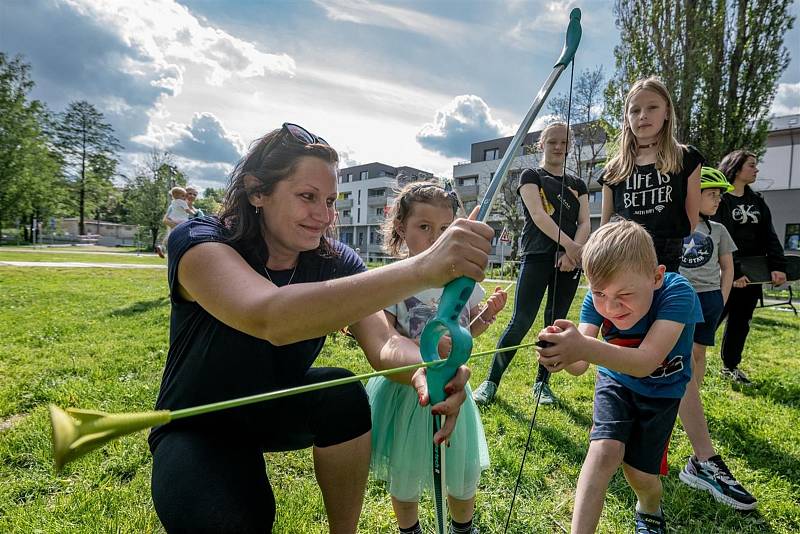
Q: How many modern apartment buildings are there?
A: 2